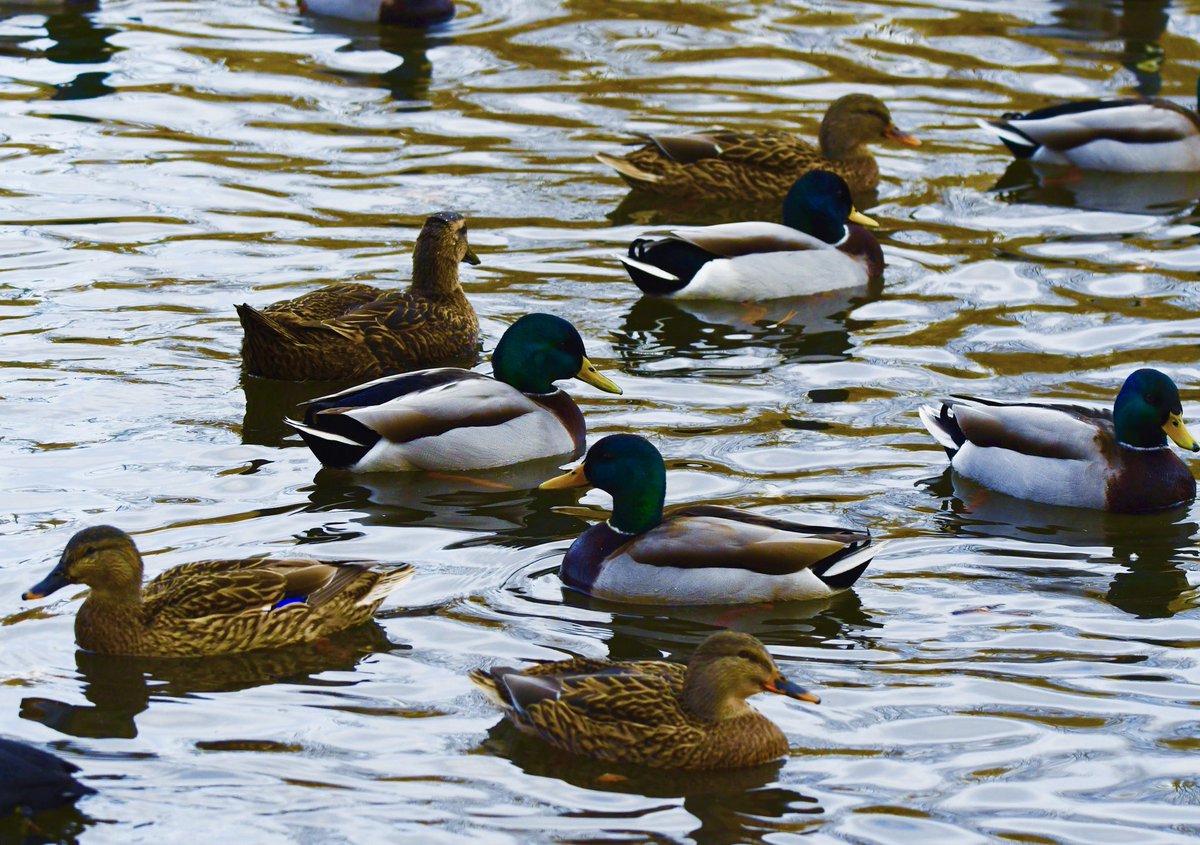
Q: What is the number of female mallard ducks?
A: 4